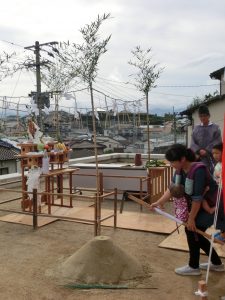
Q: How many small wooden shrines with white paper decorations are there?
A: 1